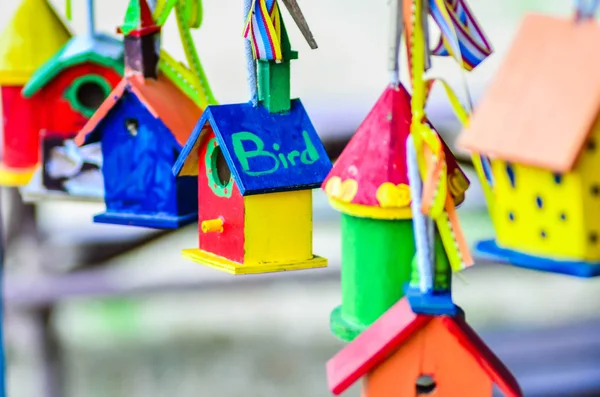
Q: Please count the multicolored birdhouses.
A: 7